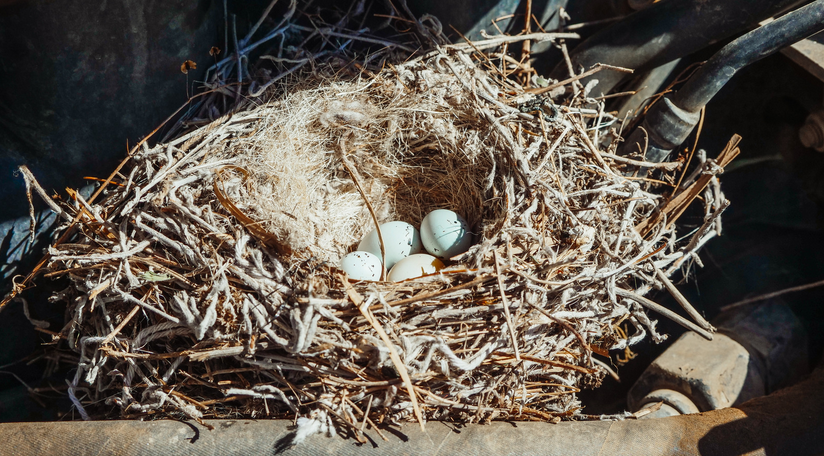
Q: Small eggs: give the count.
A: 4